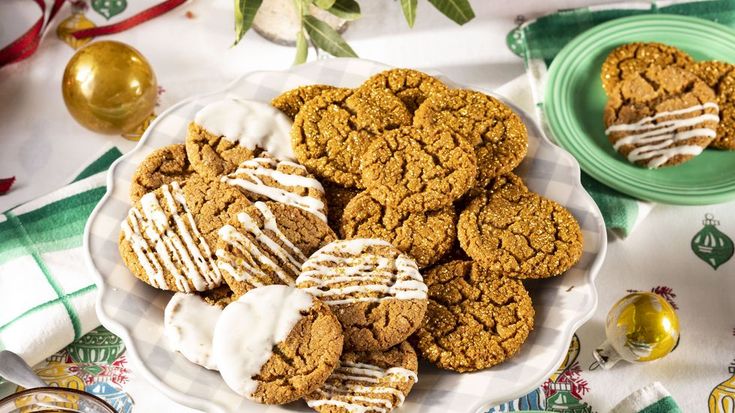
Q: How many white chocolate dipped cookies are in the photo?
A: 3